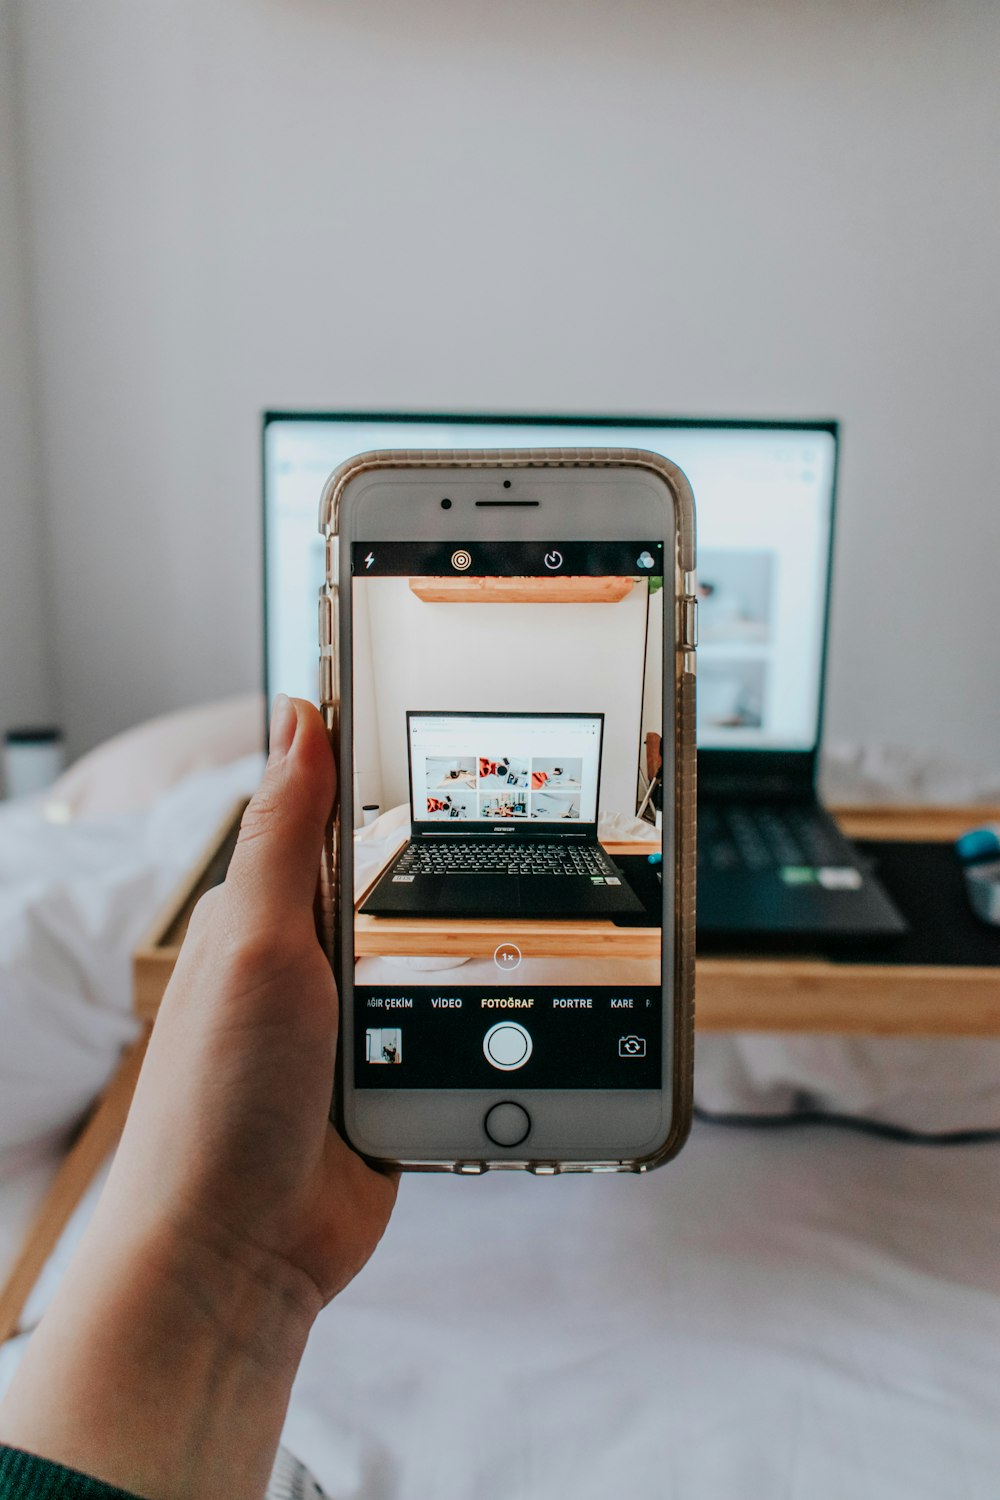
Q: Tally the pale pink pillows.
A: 1